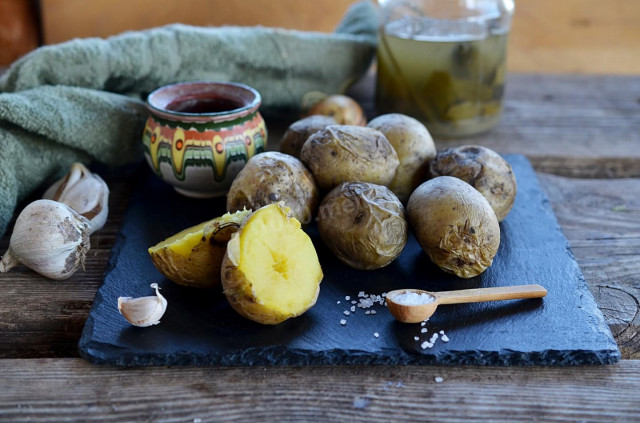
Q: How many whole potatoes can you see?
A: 7